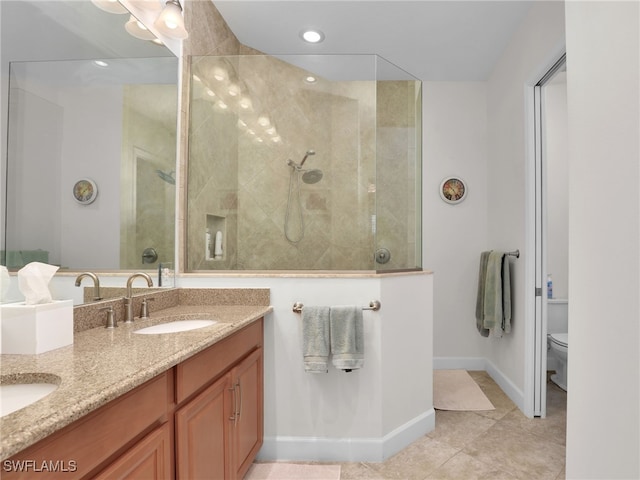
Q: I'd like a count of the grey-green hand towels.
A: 2